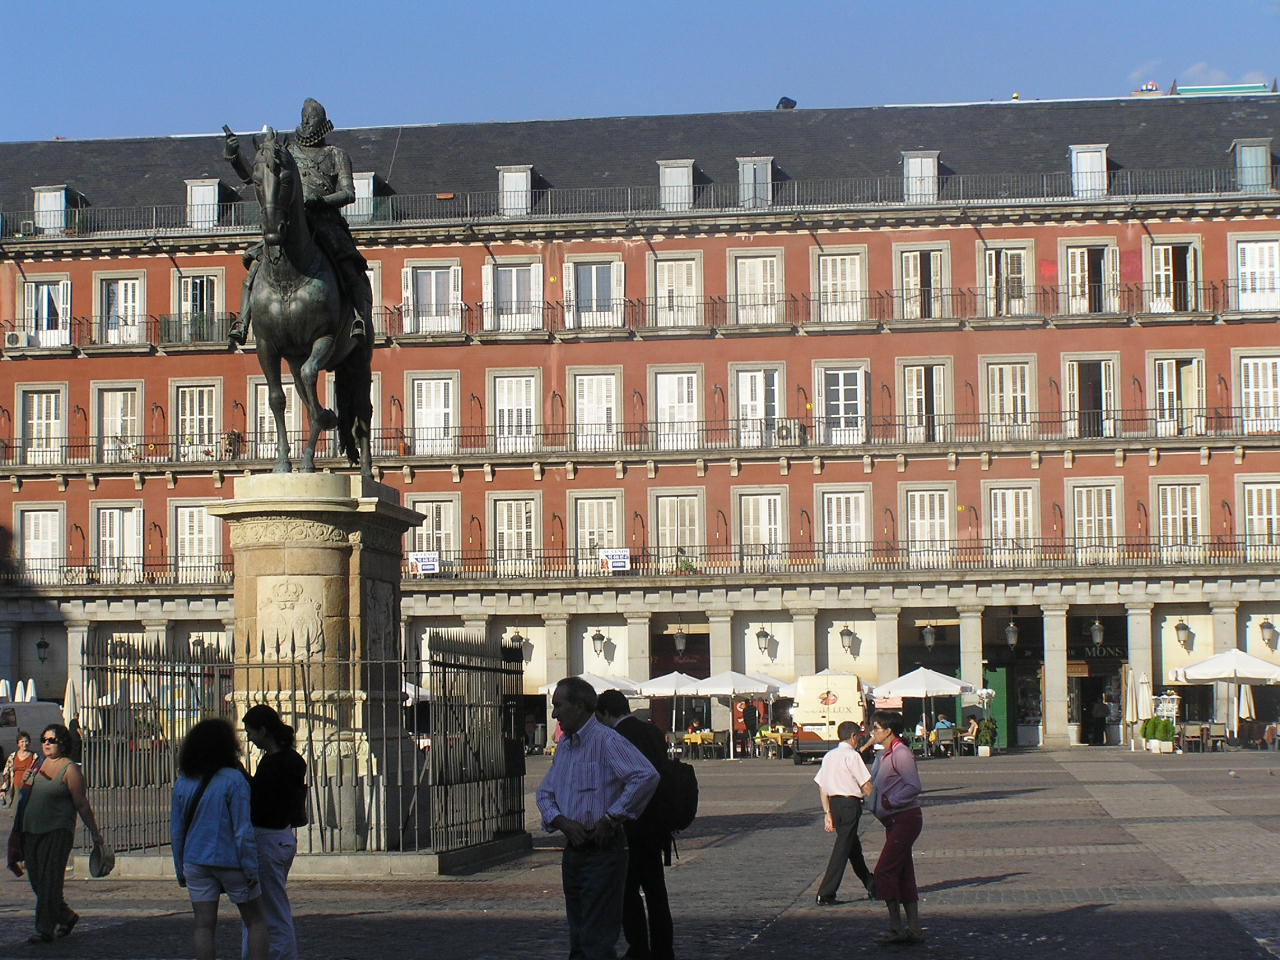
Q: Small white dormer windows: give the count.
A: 9